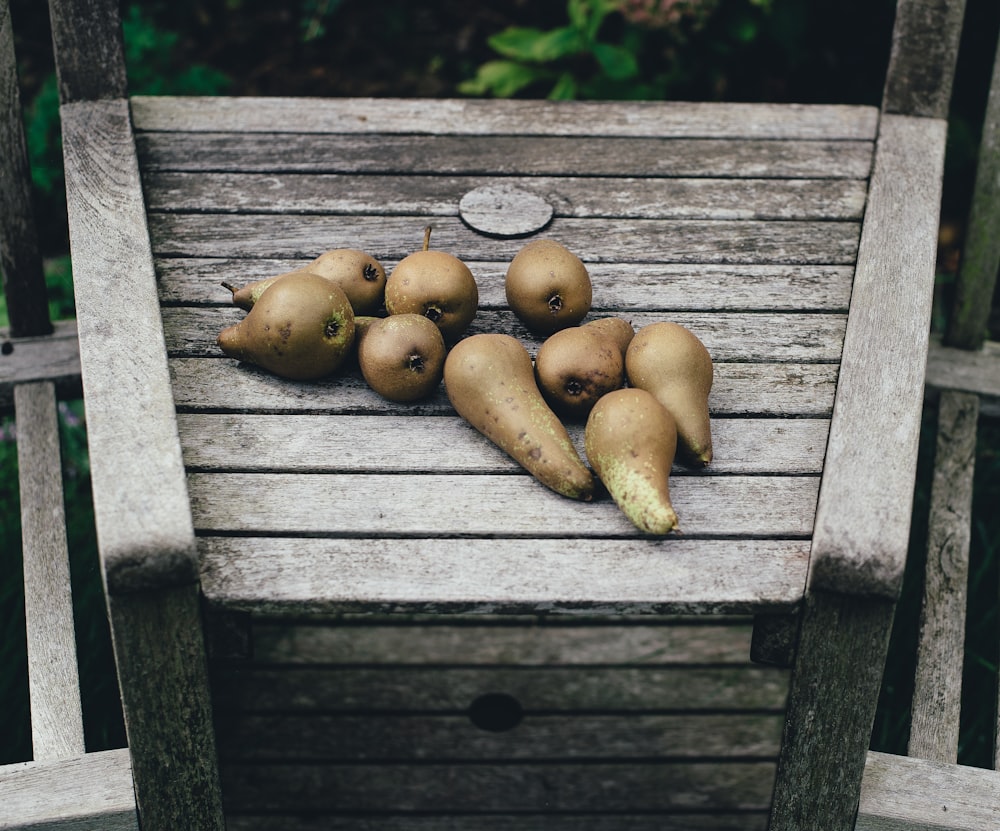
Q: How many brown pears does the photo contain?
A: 9